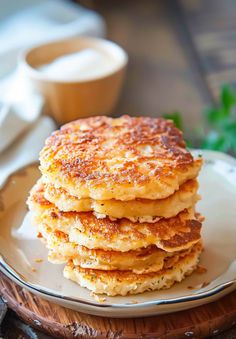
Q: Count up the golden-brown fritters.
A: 5